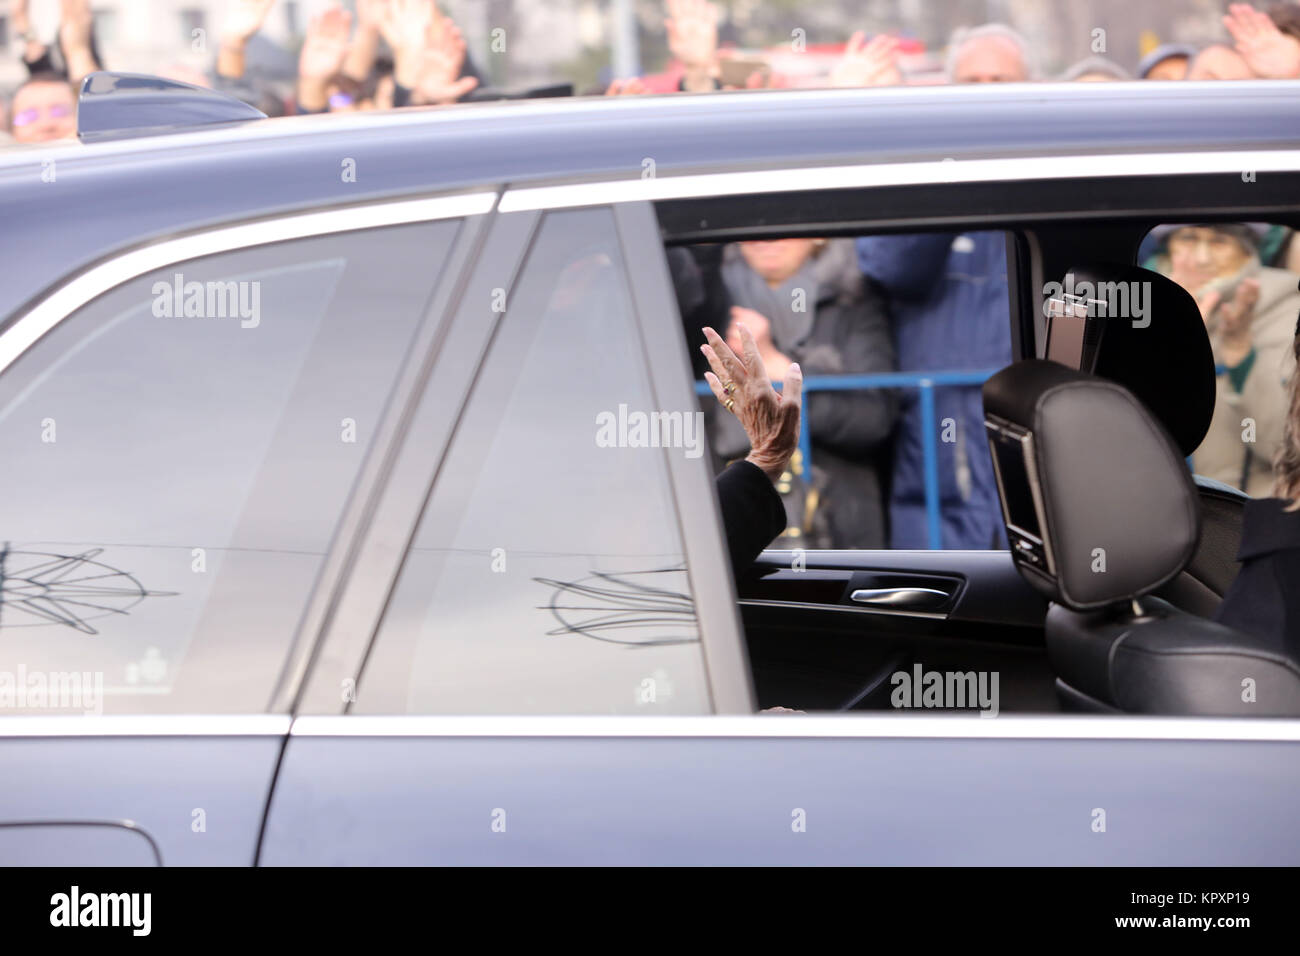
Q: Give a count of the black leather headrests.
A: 2